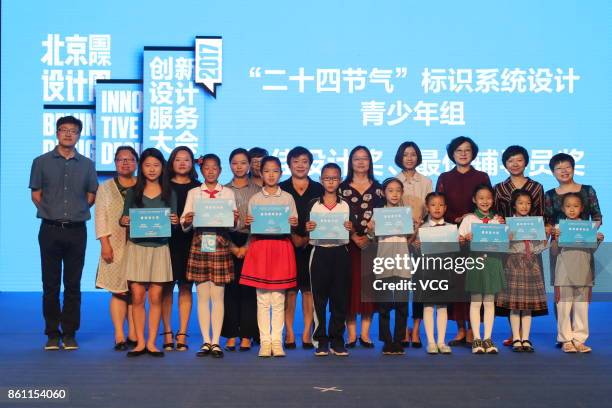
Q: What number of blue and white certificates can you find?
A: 9